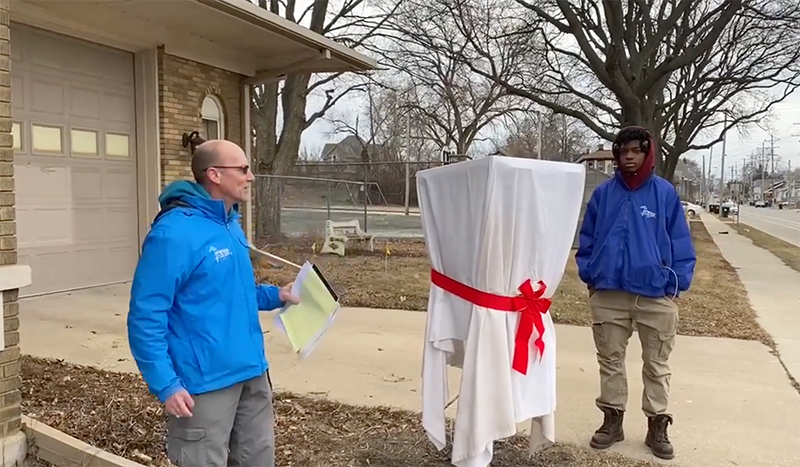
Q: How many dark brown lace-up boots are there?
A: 2